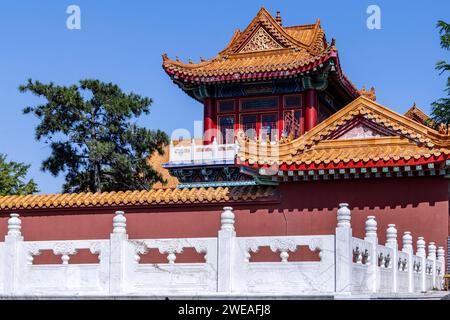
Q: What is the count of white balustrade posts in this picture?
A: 10